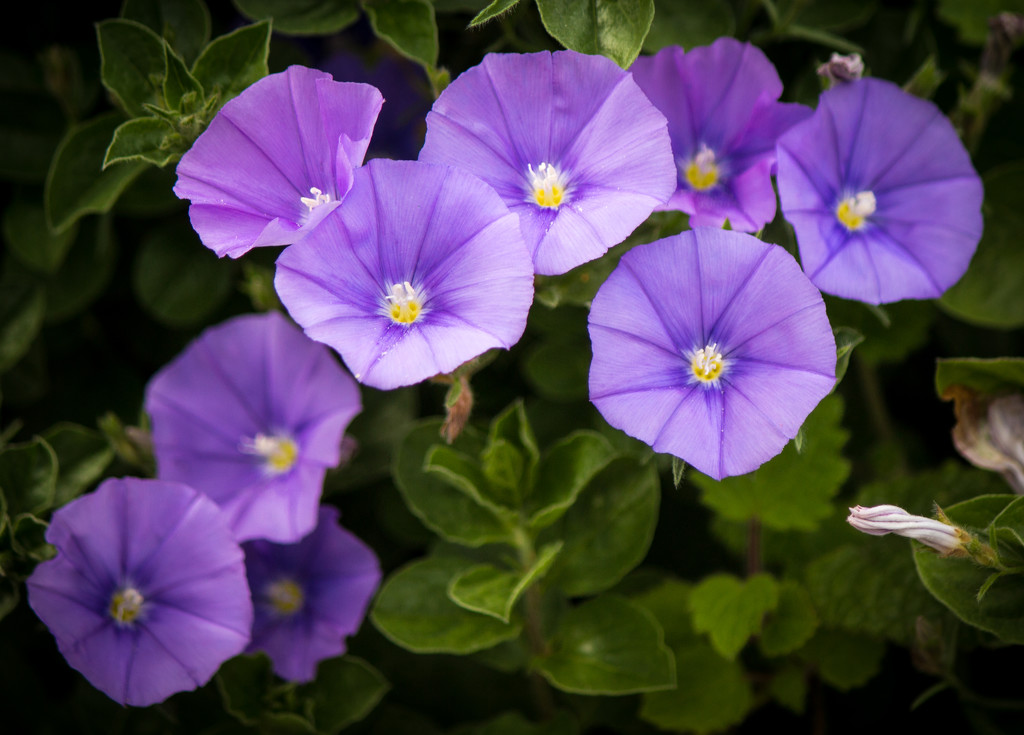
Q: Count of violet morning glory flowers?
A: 9